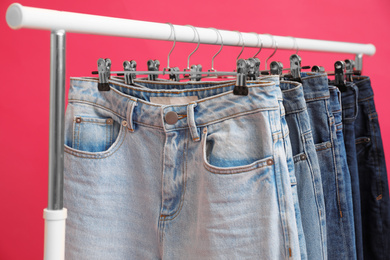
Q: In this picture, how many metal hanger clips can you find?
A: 12